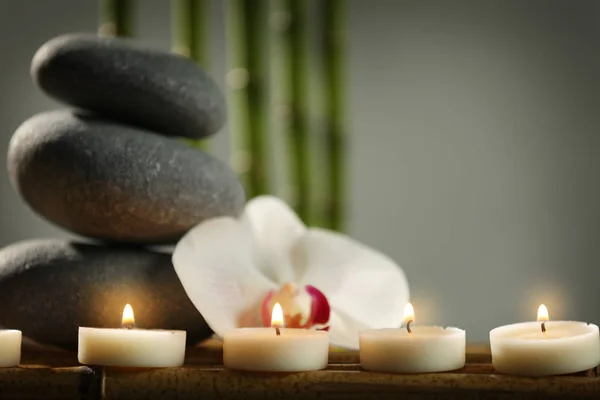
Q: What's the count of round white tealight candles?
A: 5